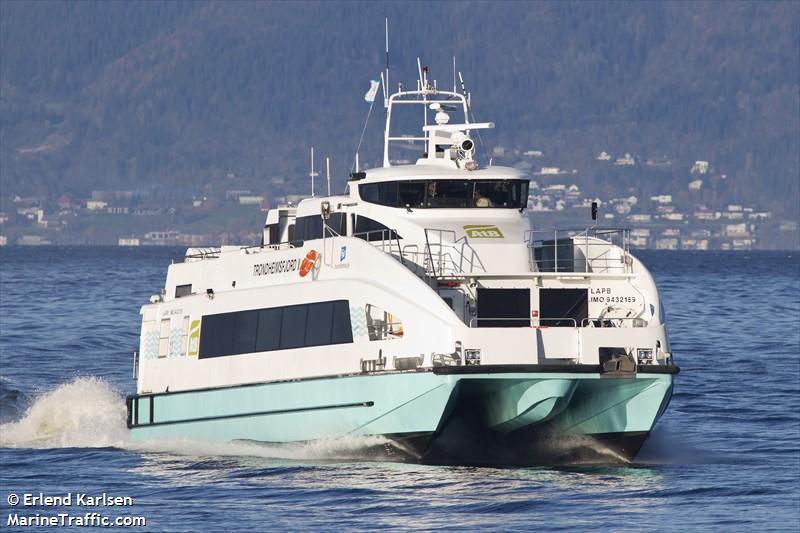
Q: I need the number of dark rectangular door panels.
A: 2